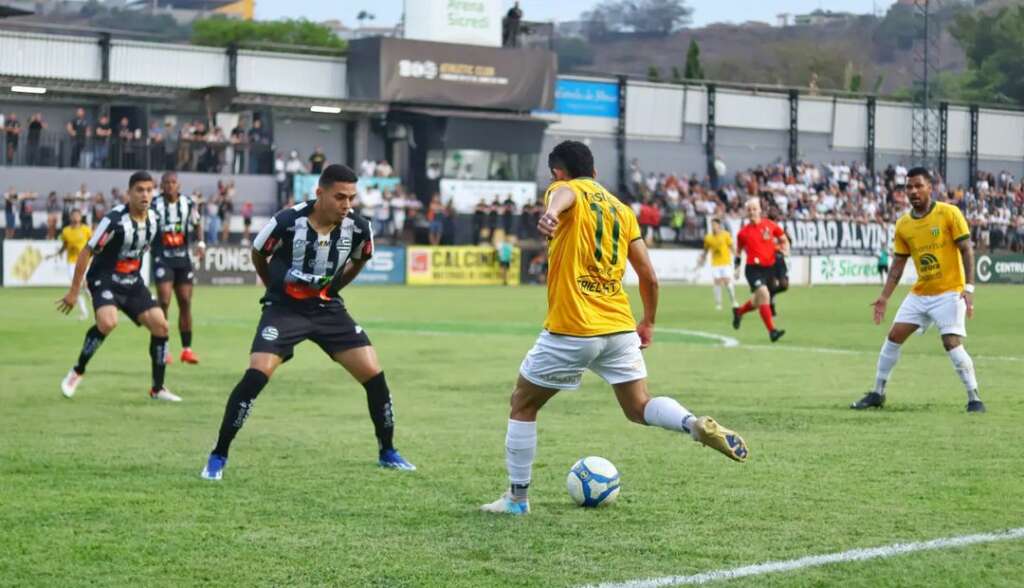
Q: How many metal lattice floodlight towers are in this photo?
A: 1